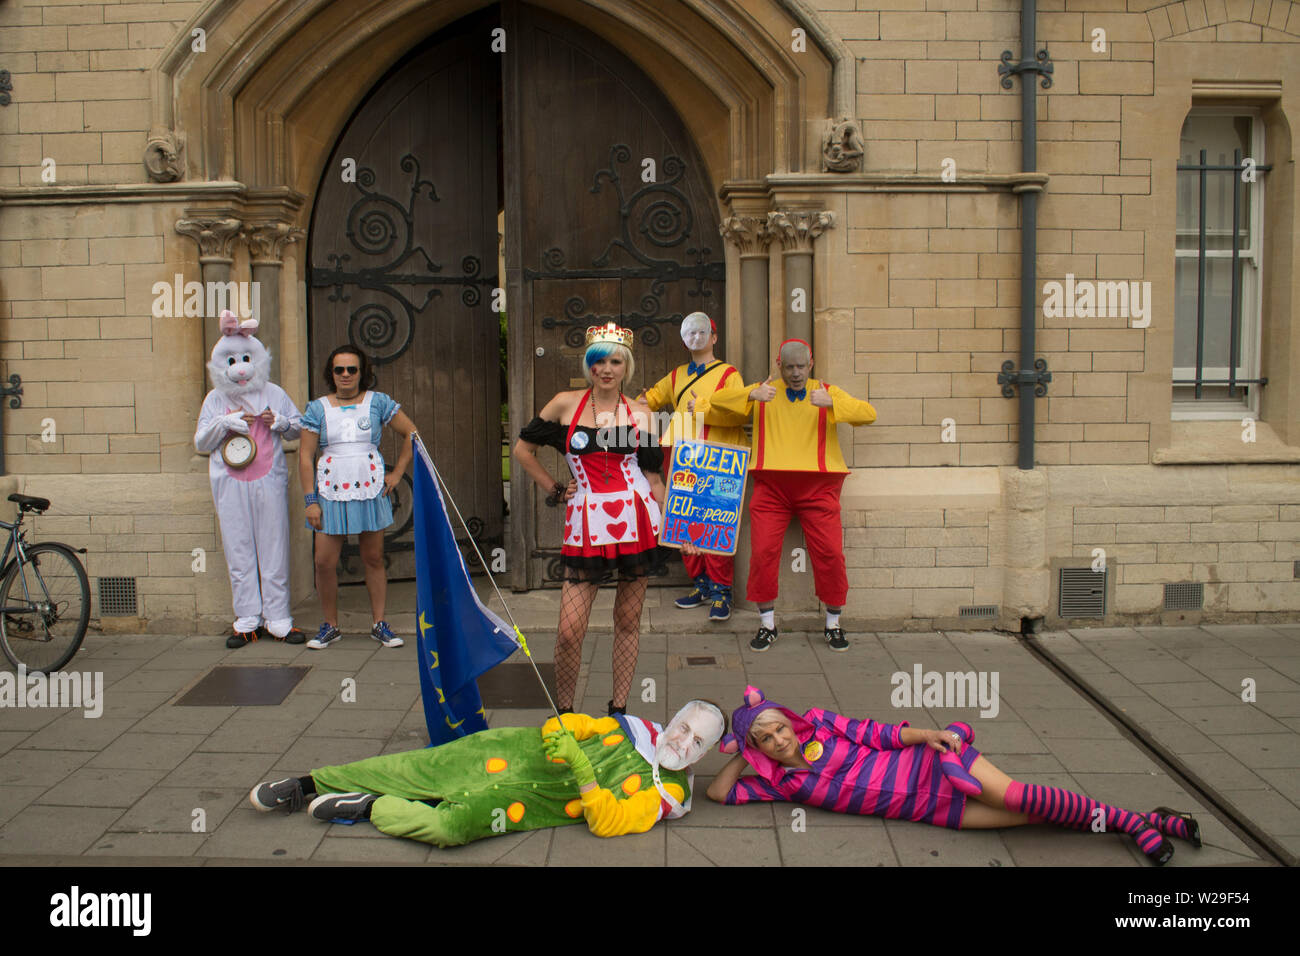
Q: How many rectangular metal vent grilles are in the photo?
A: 4